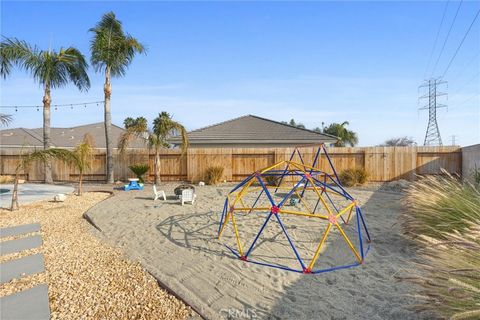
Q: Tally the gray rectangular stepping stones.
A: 4